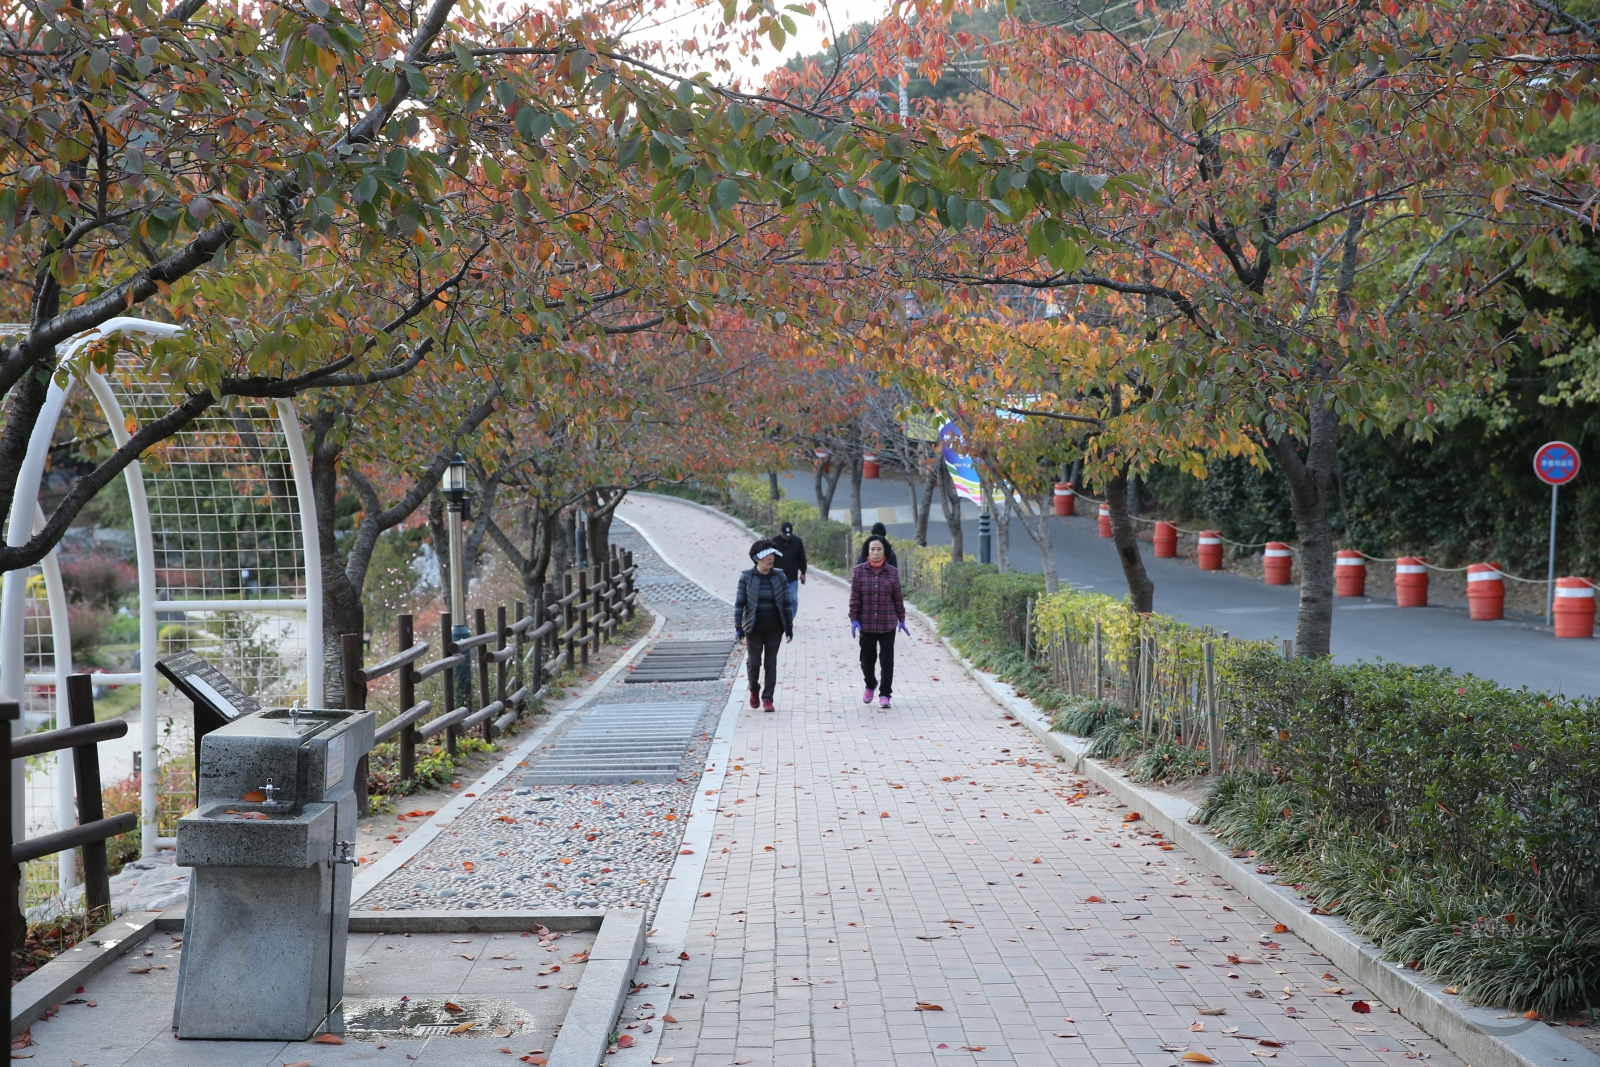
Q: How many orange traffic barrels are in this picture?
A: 11